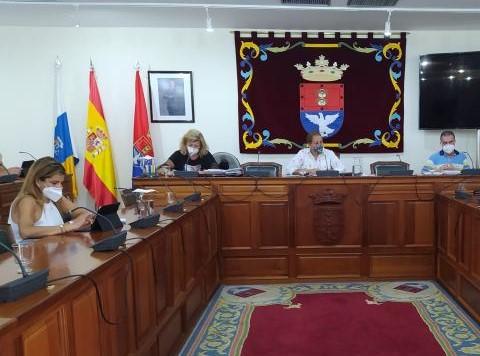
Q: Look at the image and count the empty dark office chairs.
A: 2